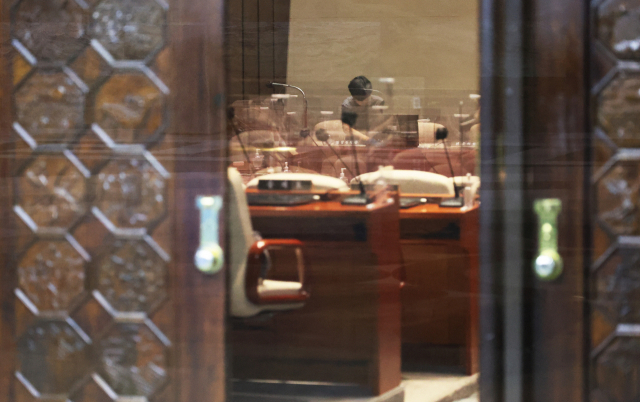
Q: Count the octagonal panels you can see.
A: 15